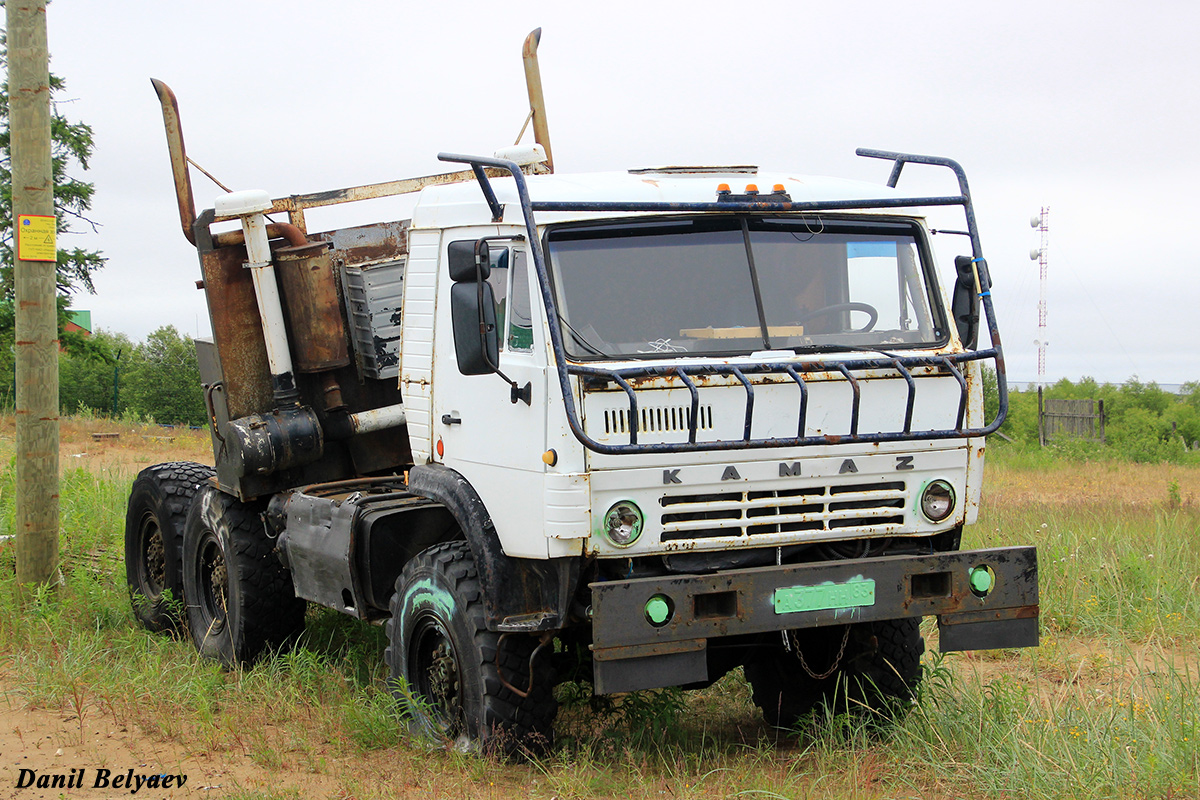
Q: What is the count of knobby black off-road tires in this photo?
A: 4